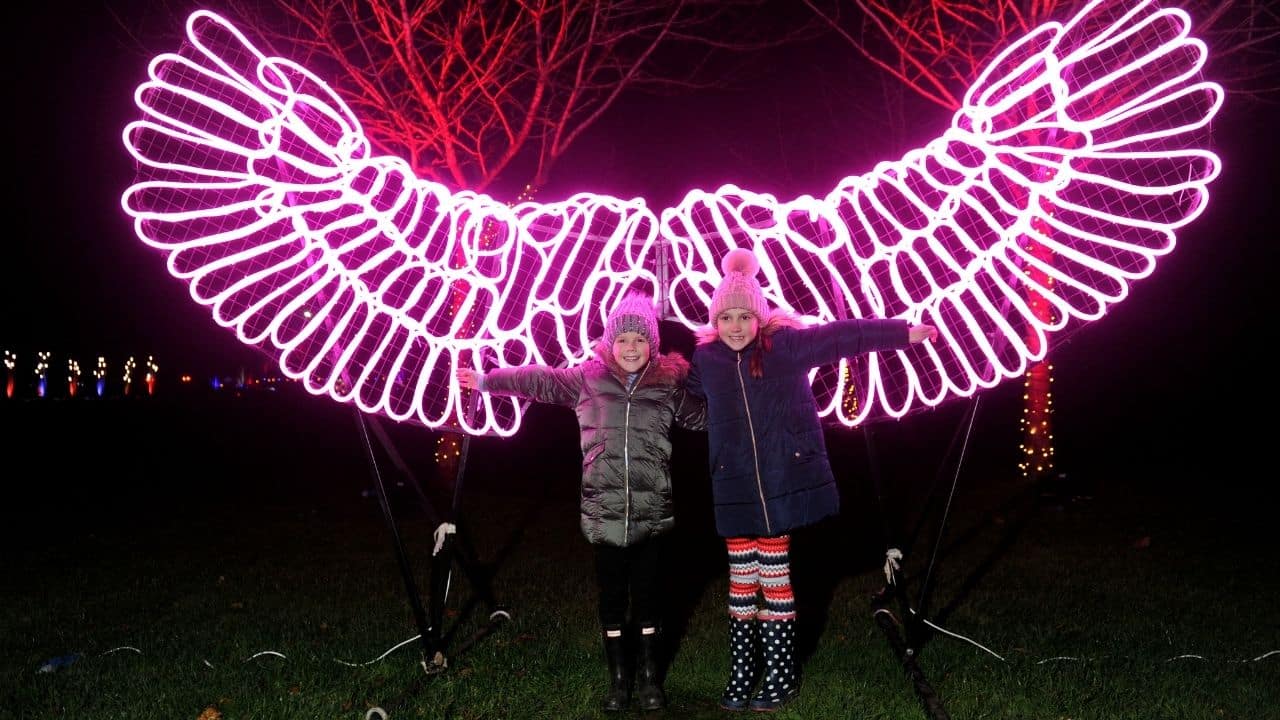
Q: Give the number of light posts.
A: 6